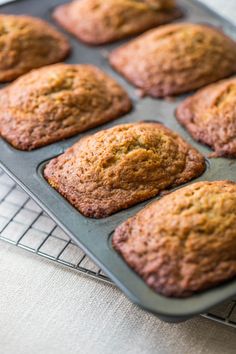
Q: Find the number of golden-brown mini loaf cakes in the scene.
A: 7